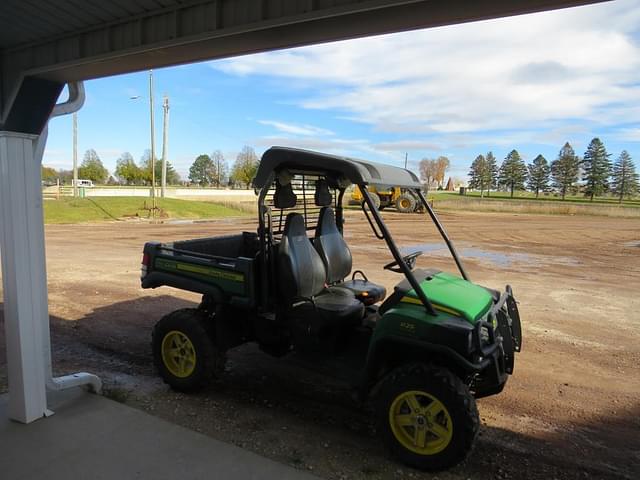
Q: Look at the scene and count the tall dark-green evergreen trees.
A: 7